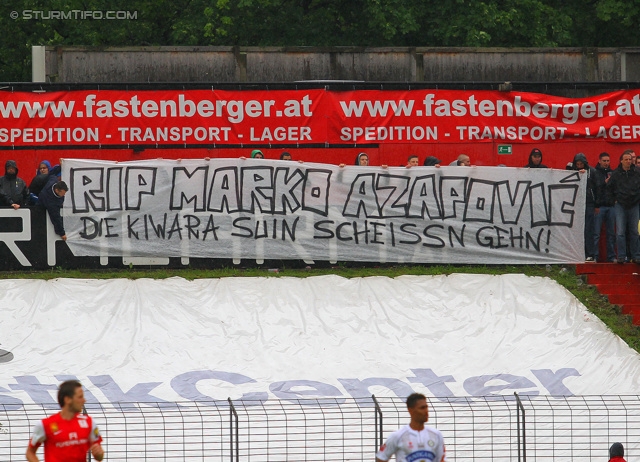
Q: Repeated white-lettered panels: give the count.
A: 2